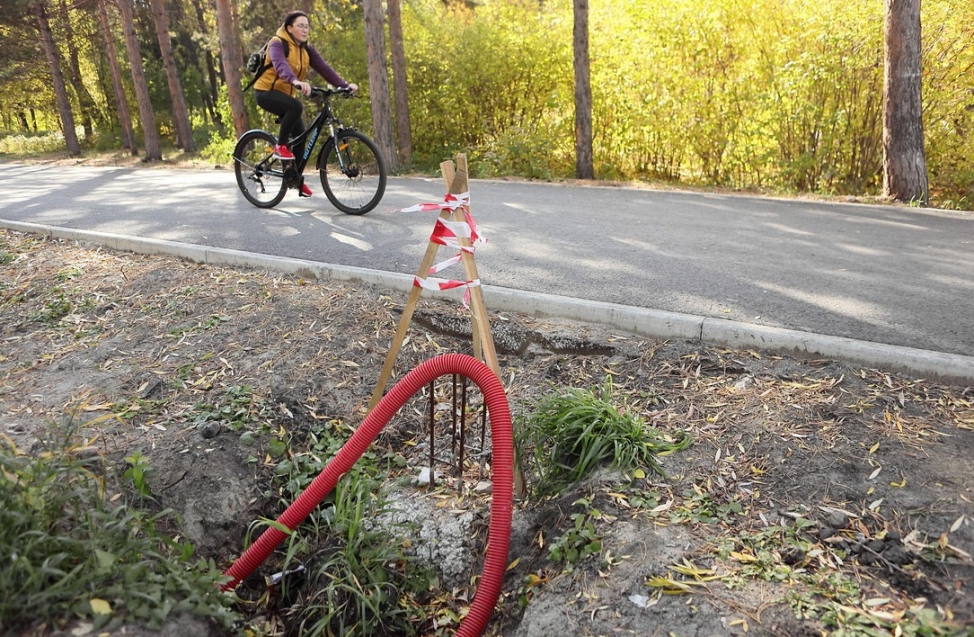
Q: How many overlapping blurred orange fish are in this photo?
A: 0